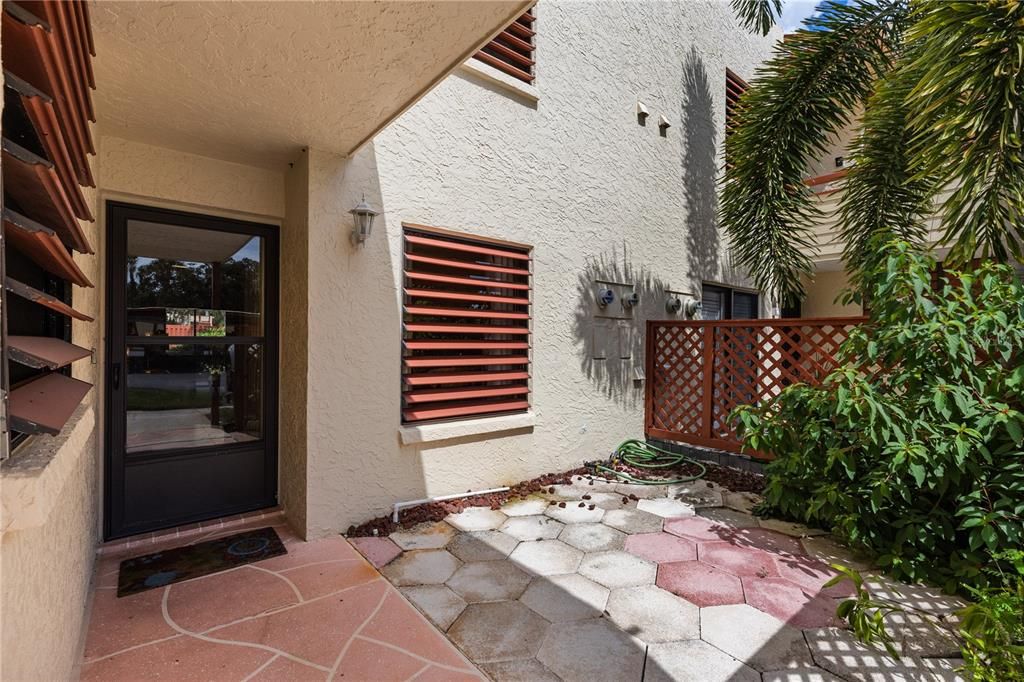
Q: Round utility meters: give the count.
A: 4